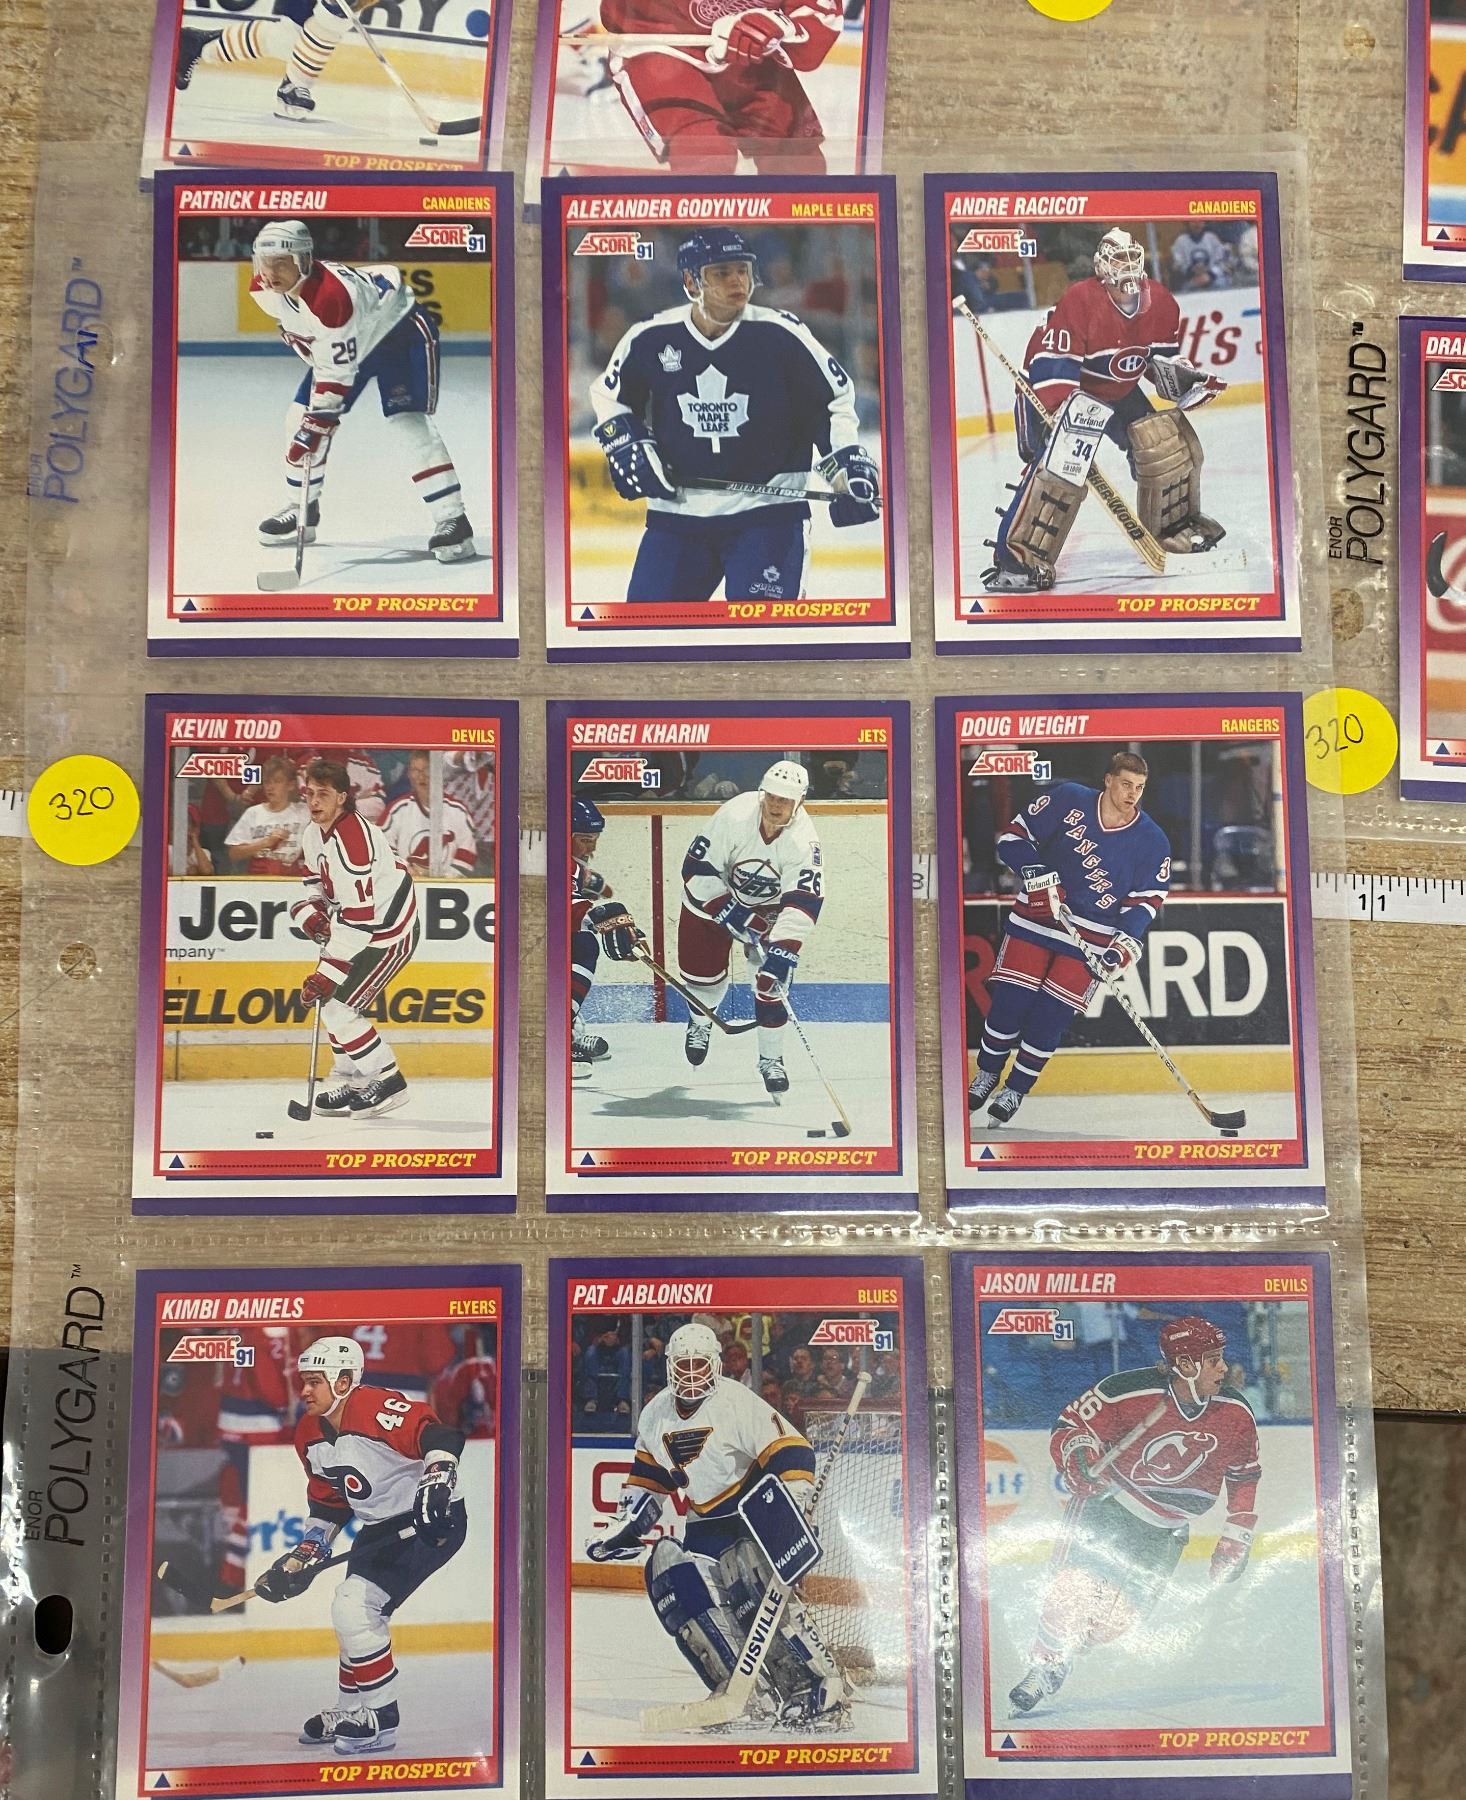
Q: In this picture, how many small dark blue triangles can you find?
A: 13